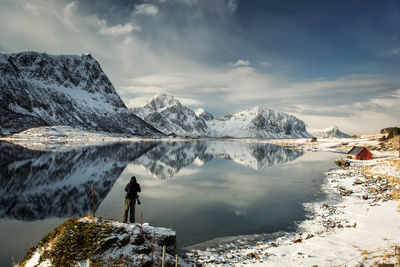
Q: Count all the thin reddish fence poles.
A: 4